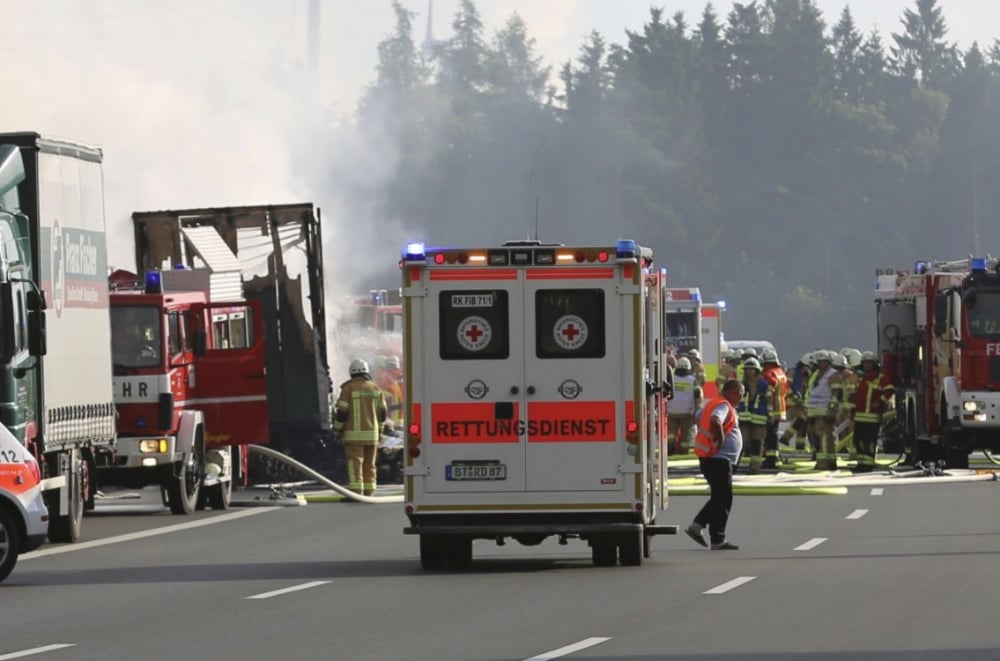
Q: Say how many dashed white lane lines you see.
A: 7